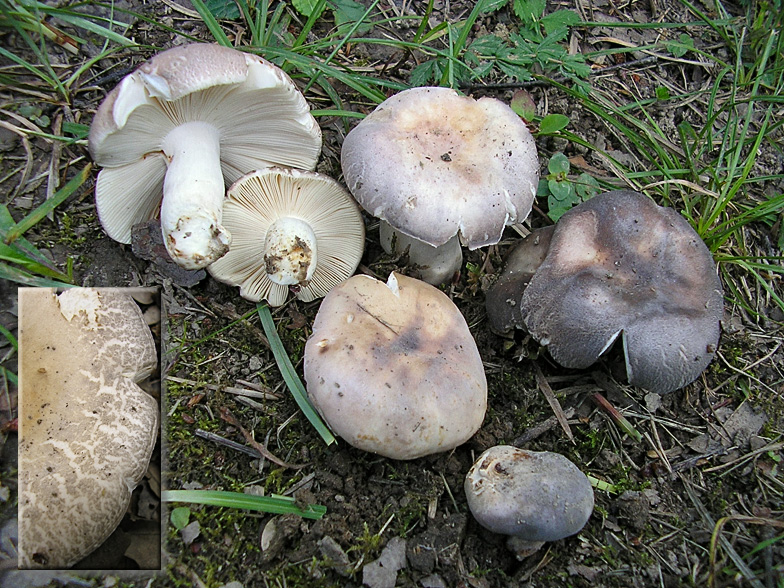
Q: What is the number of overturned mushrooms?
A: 2